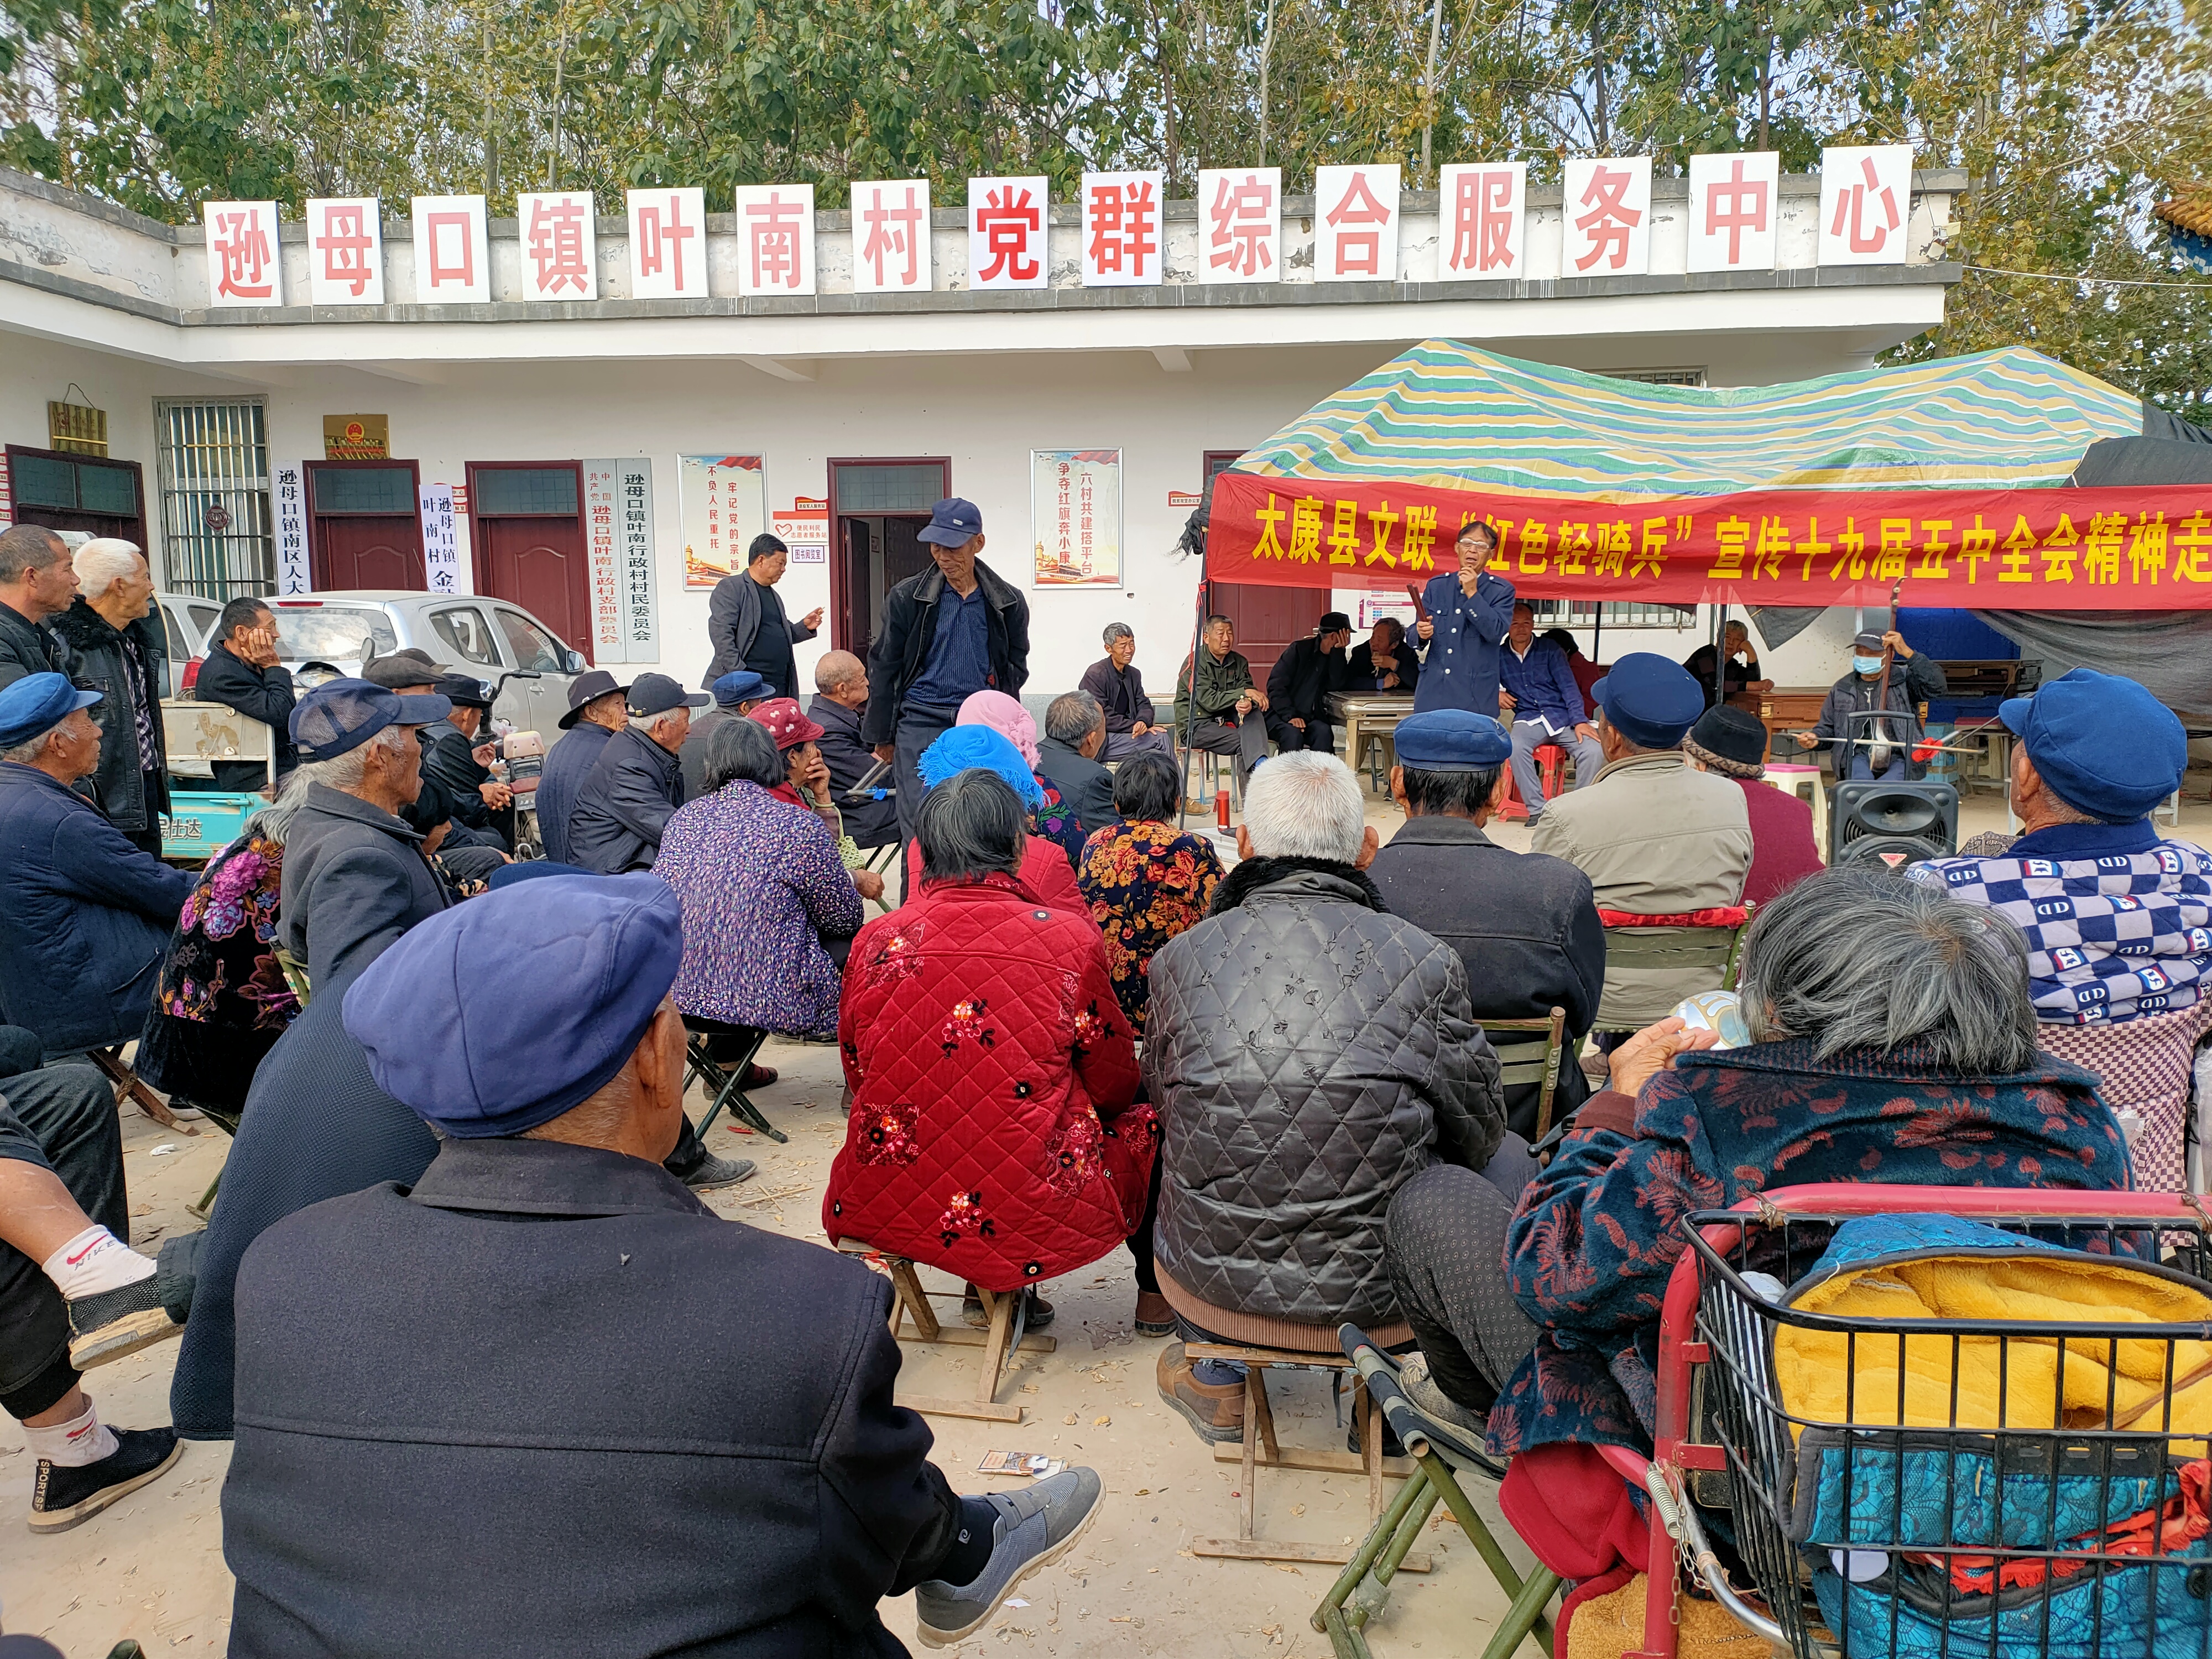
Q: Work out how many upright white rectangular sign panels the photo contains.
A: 15